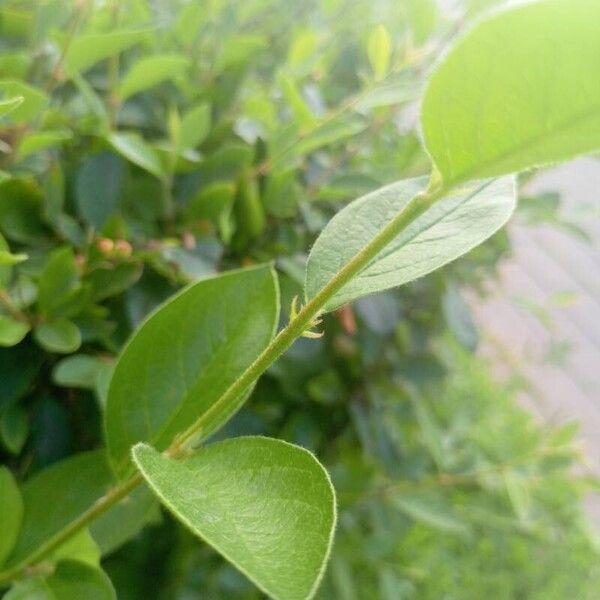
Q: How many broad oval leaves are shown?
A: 4